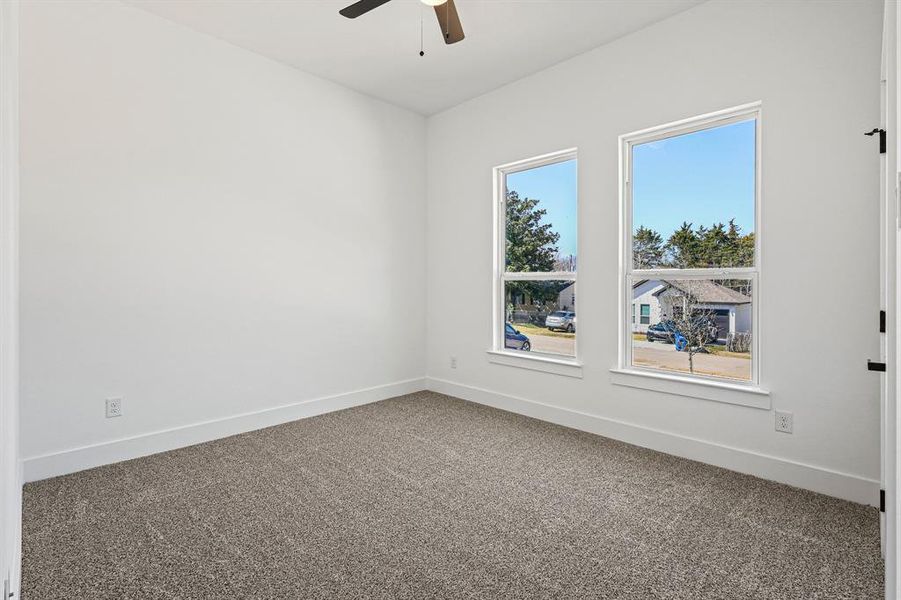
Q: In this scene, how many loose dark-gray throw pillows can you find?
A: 0